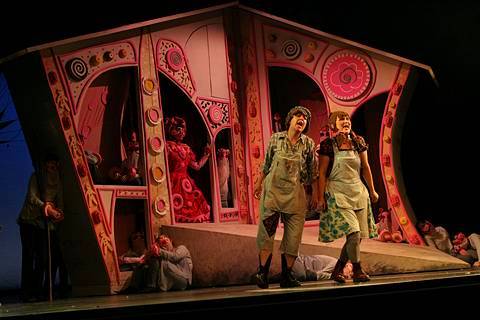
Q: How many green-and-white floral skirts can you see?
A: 1